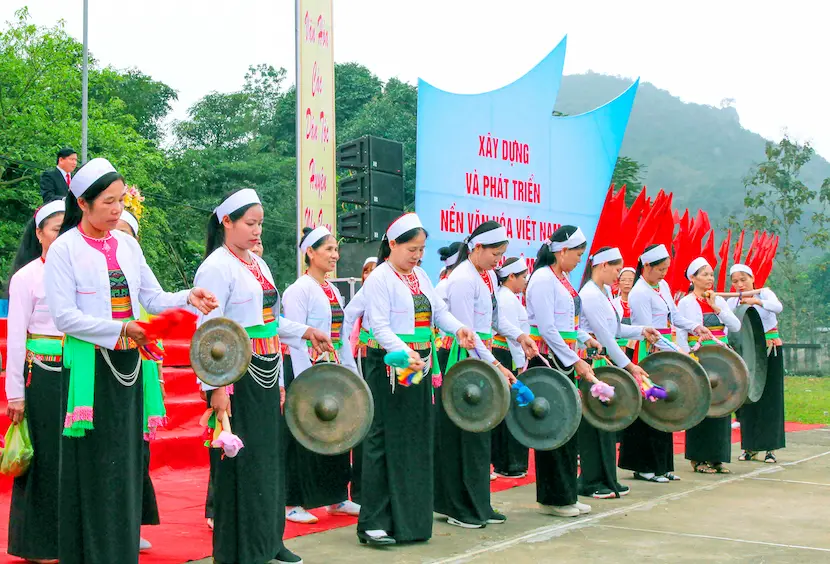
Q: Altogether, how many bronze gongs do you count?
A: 8